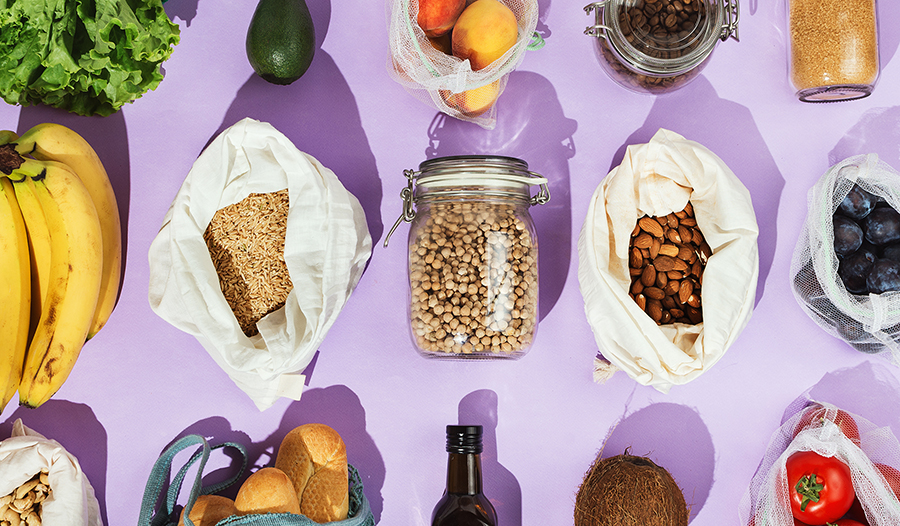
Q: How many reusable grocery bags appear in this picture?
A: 7